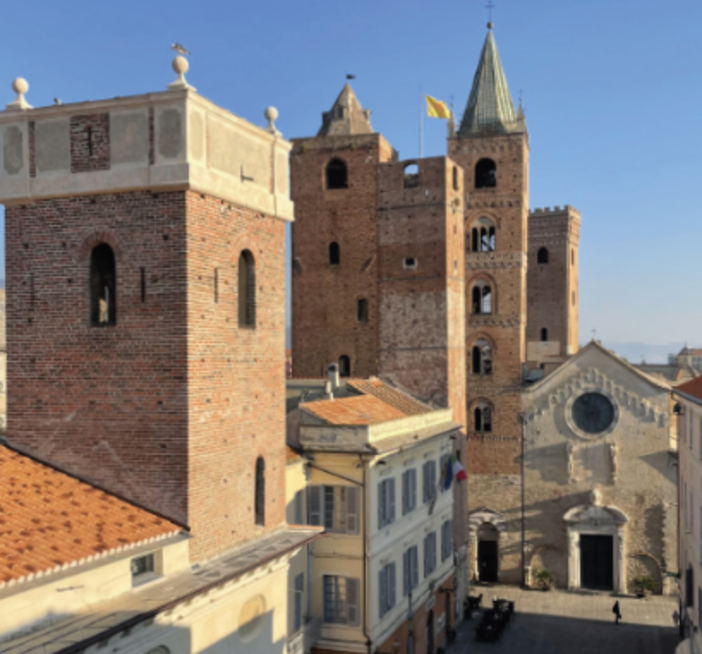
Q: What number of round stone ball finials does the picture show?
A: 3